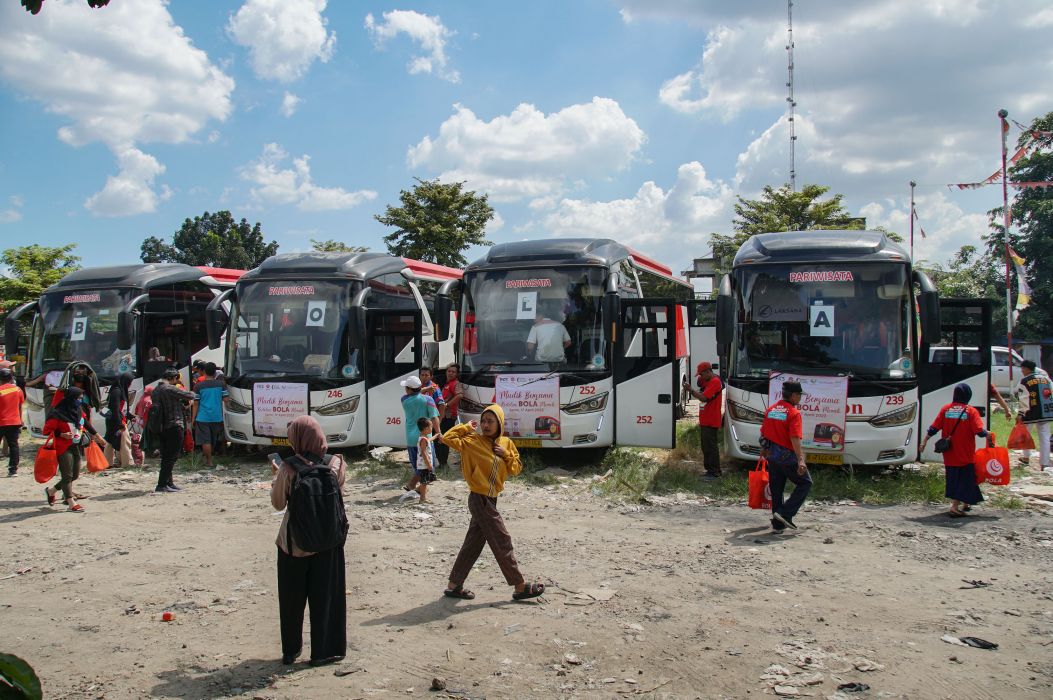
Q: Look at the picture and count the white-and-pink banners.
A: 3